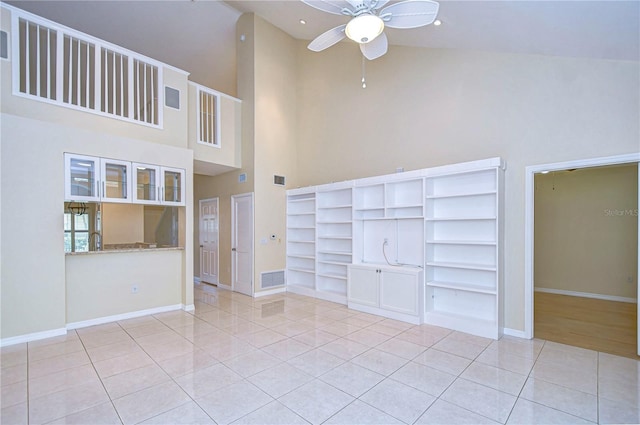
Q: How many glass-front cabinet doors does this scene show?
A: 4